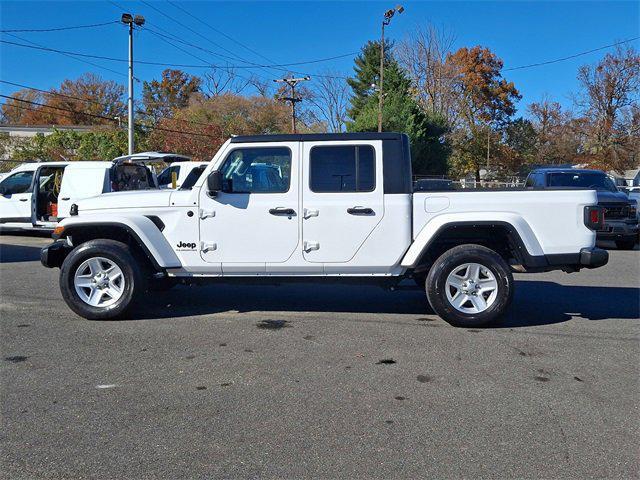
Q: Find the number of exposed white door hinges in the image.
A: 4